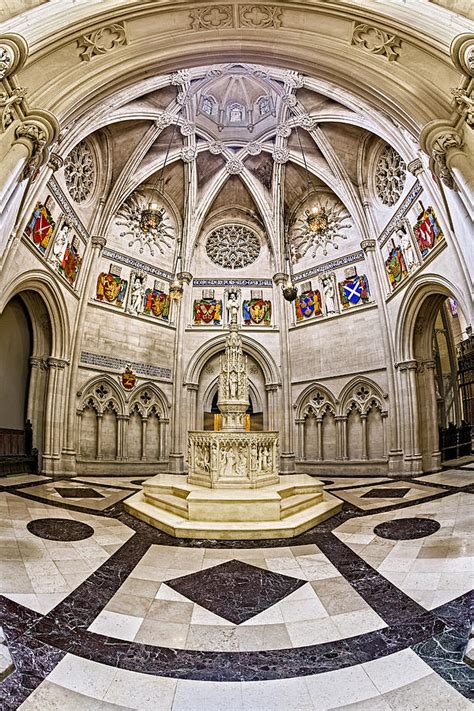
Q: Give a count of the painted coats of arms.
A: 11